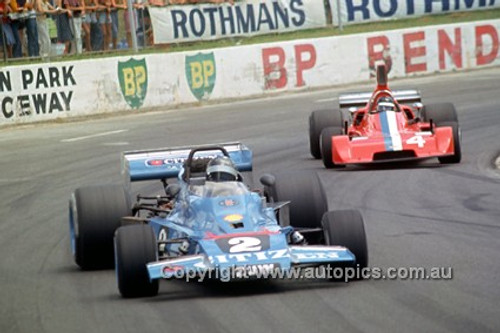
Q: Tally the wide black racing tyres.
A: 8